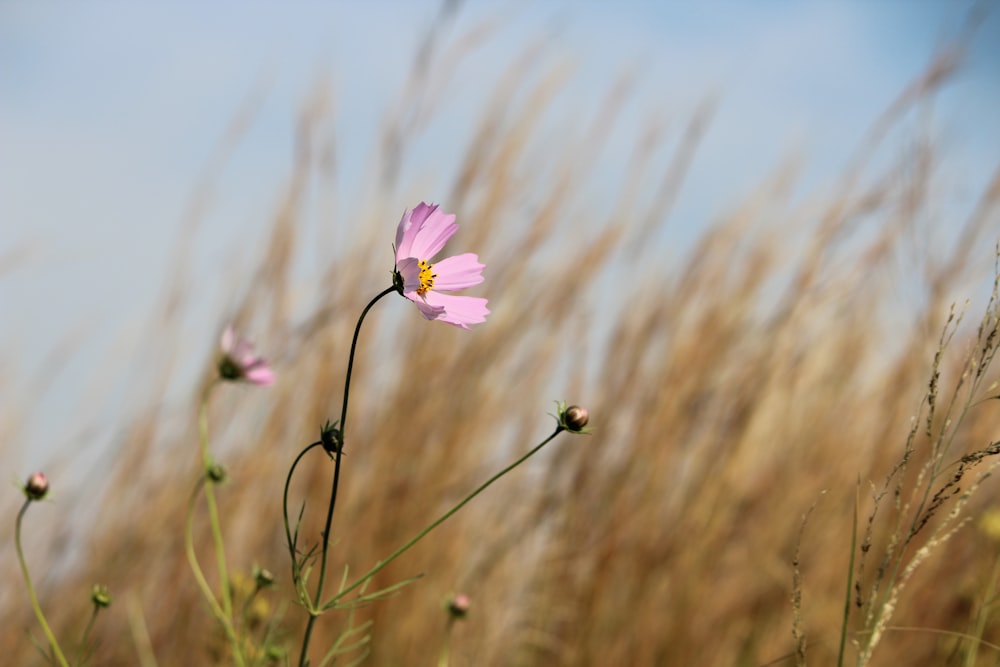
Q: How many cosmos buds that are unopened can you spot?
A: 7